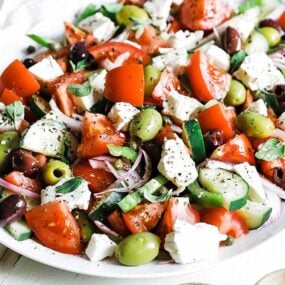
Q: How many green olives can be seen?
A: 9